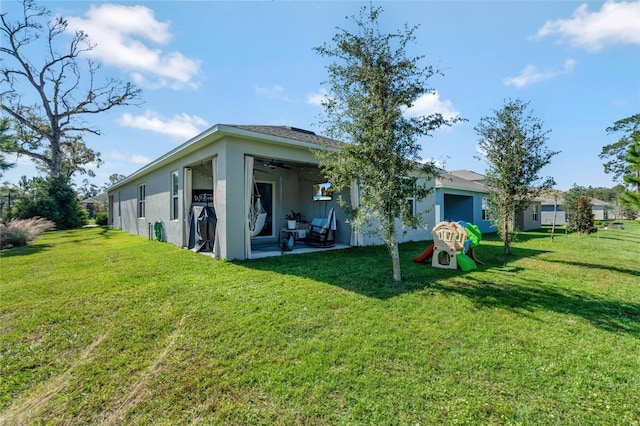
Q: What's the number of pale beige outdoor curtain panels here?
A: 4